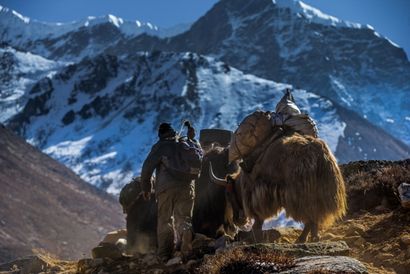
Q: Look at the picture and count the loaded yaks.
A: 3